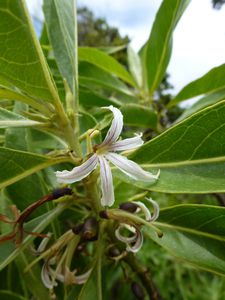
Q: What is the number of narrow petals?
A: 5